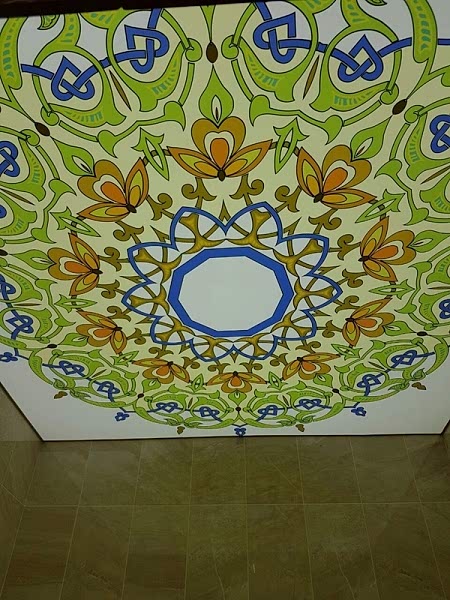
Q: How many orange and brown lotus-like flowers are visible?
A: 10